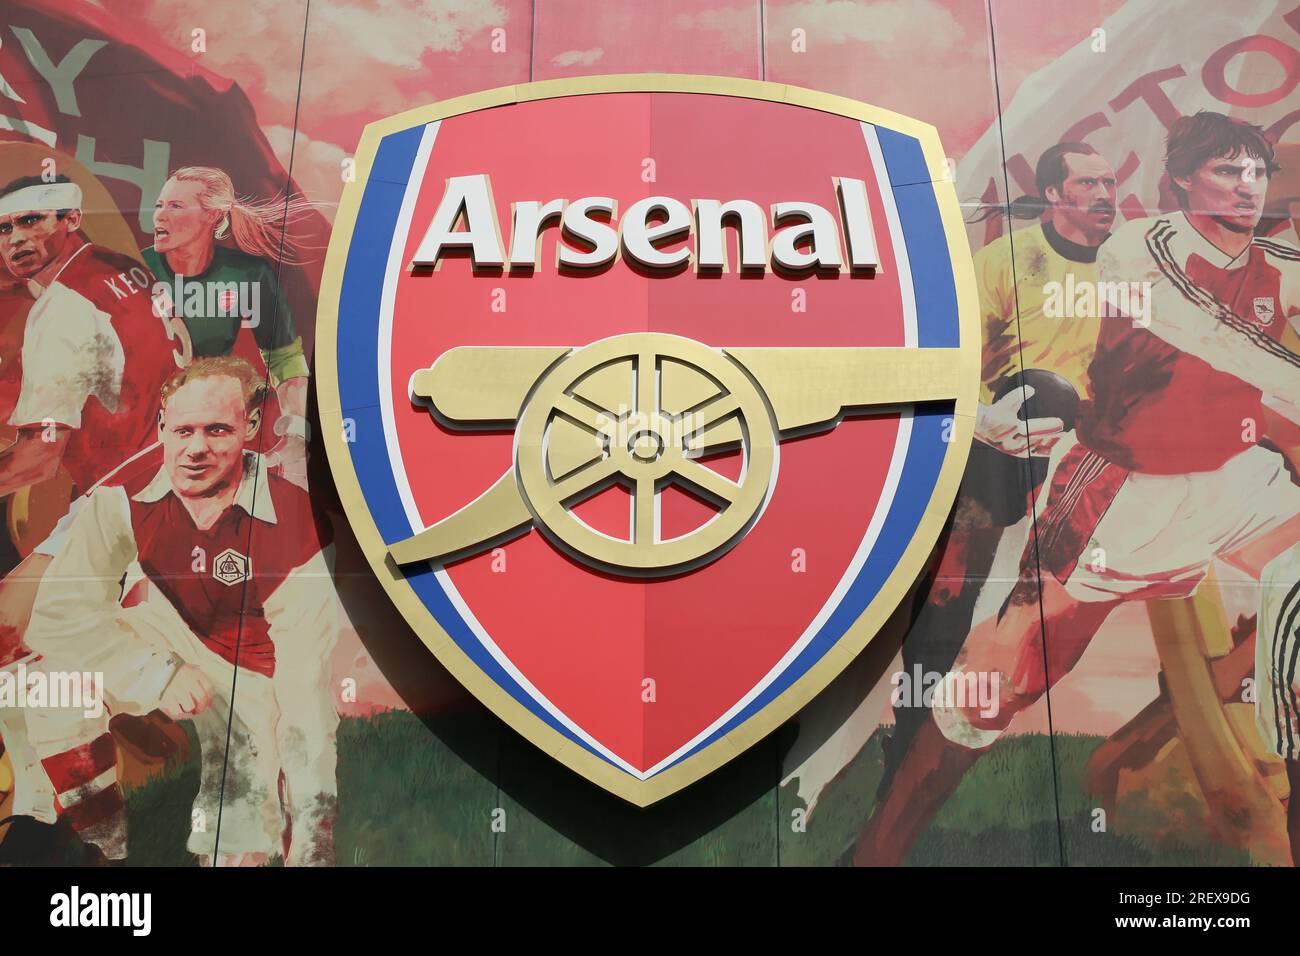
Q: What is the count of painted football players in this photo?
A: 5